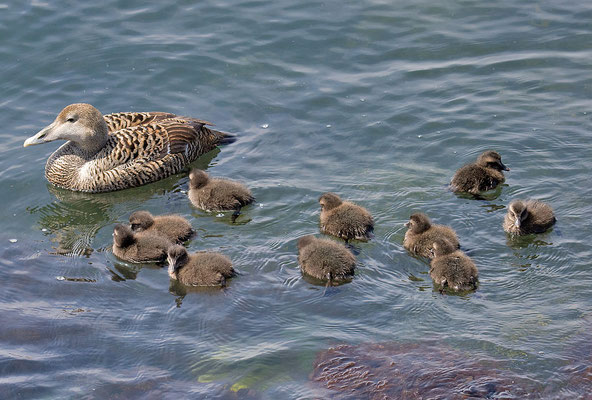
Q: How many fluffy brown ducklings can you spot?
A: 10